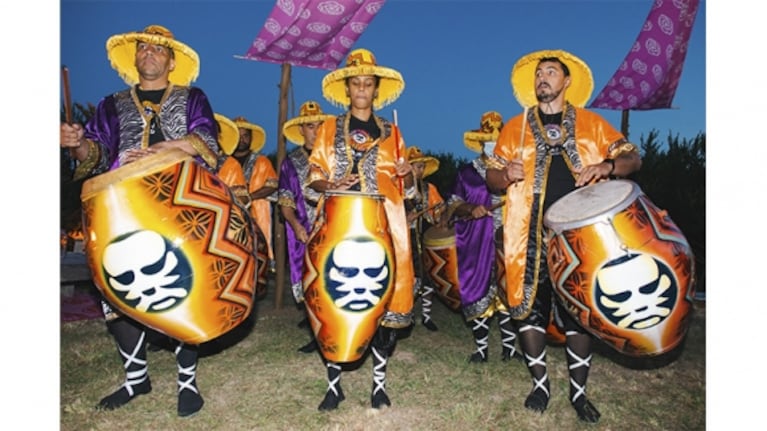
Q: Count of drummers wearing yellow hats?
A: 8